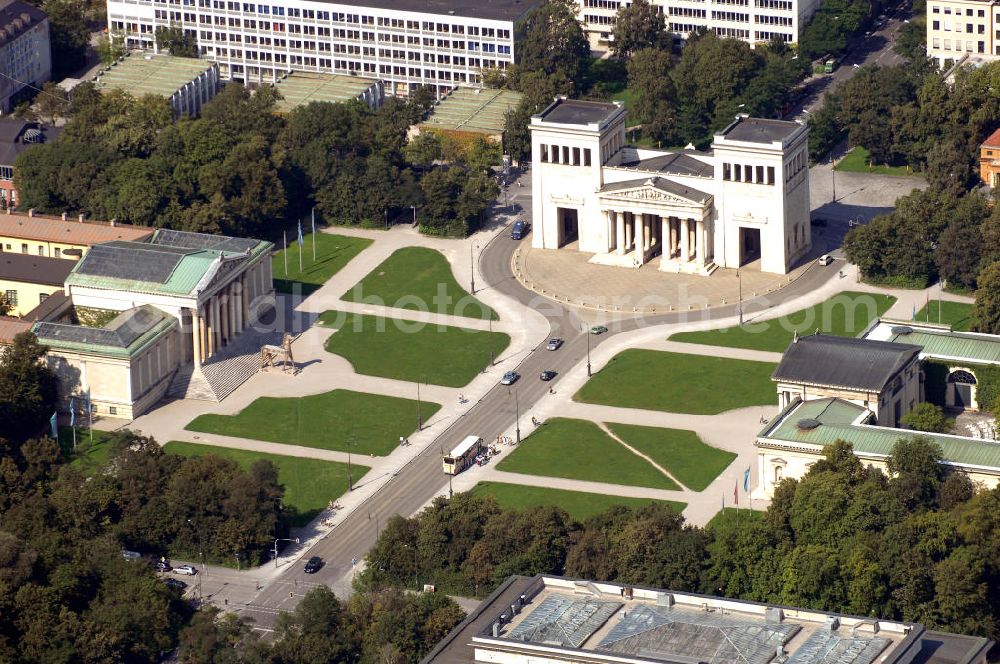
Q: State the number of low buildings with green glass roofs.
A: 3